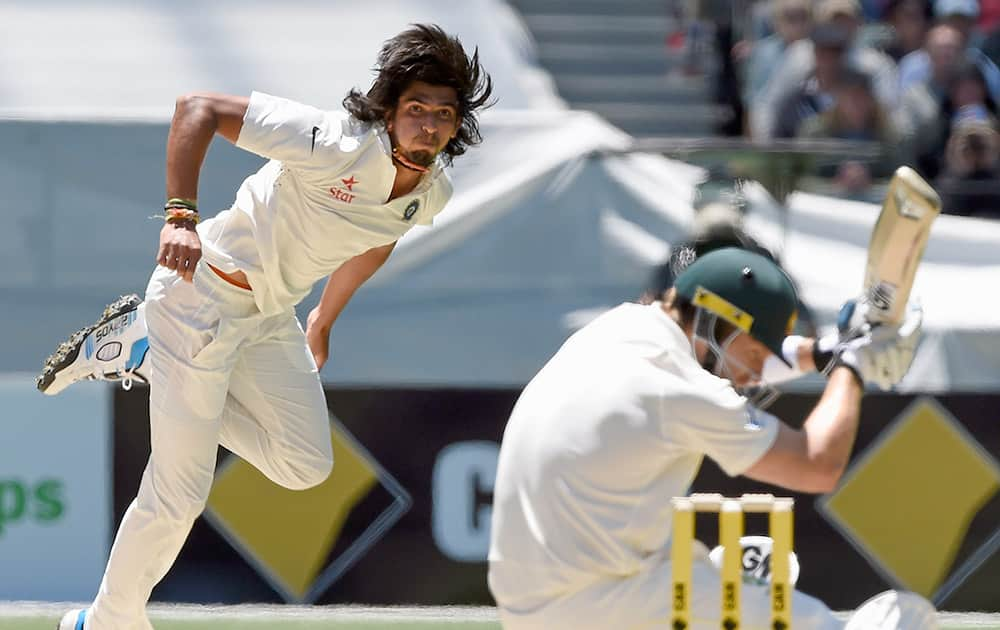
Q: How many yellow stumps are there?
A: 3